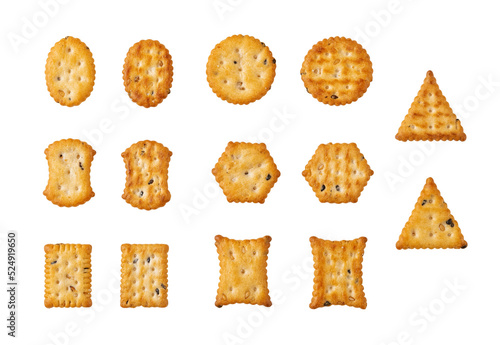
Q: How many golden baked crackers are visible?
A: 14